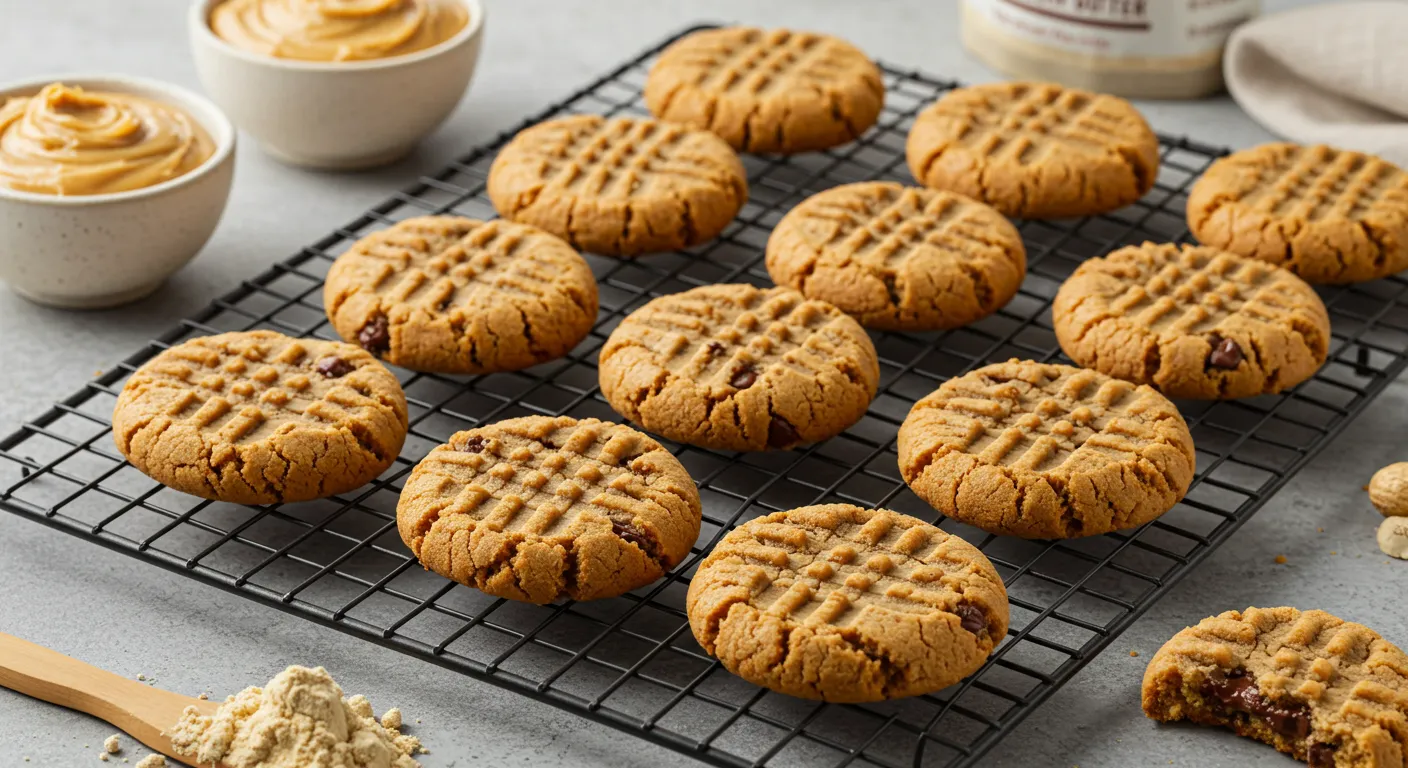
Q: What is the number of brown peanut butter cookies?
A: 13